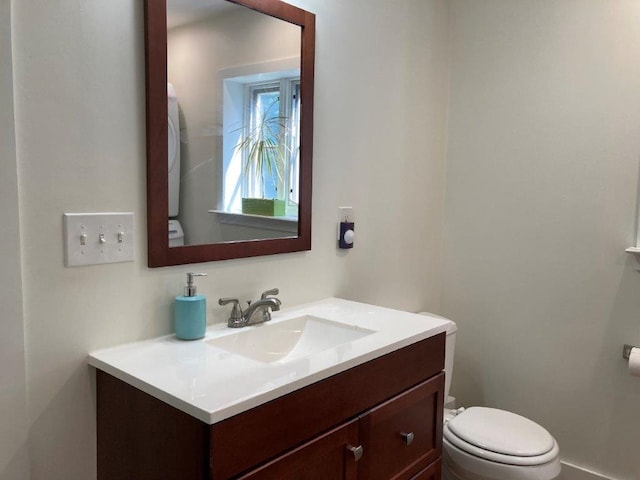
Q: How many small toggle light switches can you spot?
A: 3